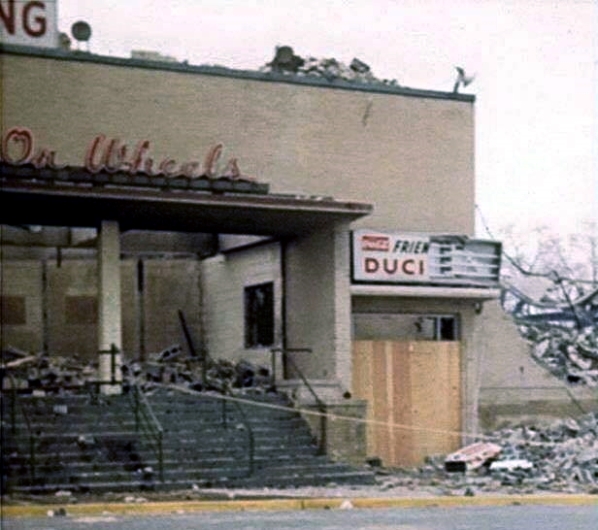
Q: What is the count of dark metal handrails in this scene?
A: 4